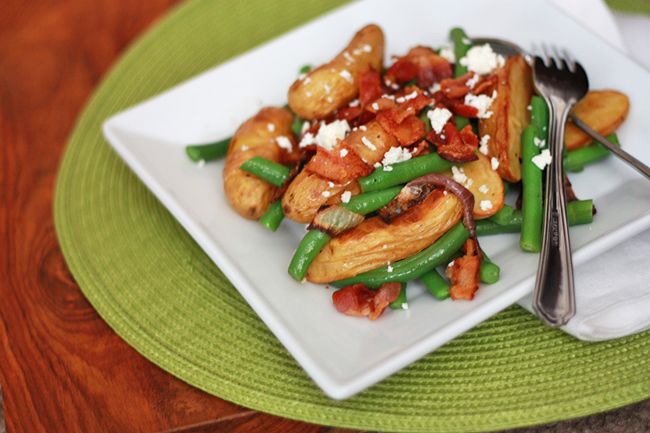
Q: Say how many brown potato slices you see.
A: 7